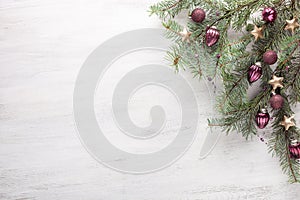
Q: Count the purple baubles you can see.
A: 8